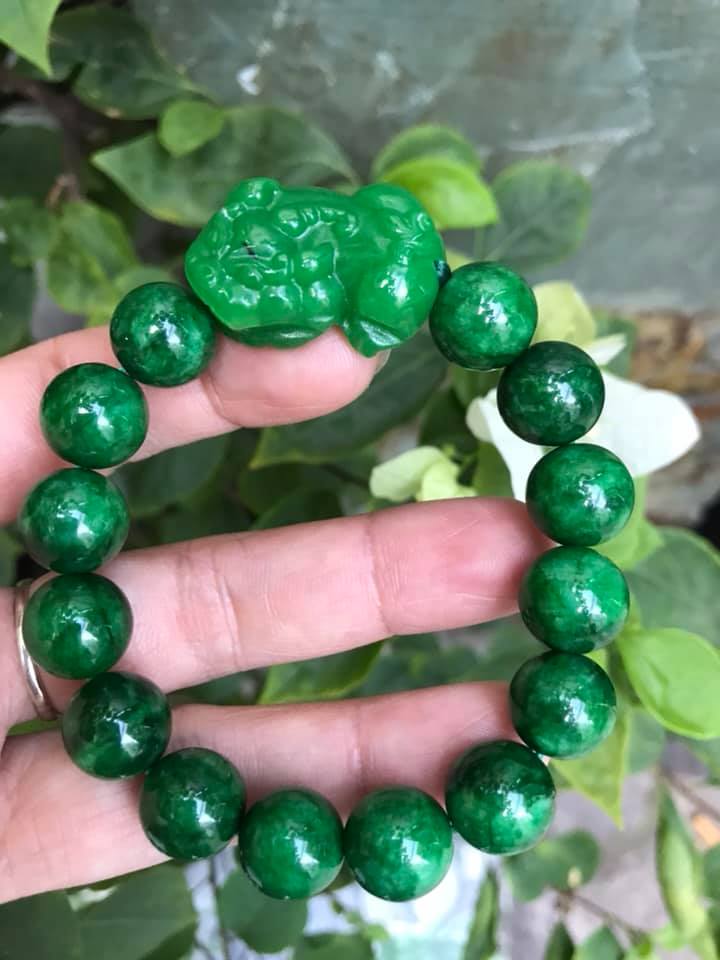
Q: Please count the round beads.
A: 14